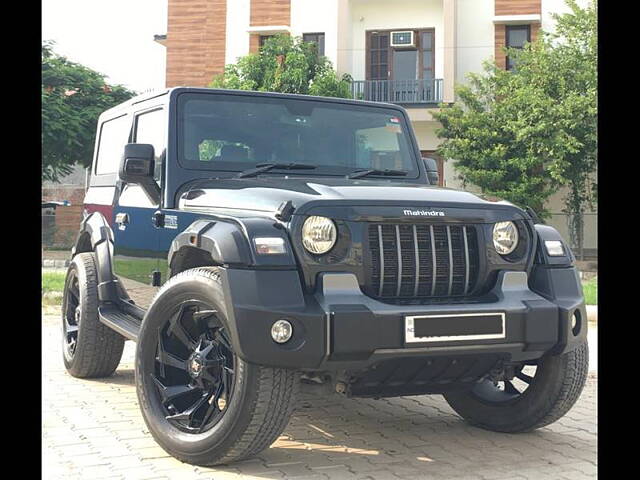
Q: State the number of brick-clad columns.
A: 3